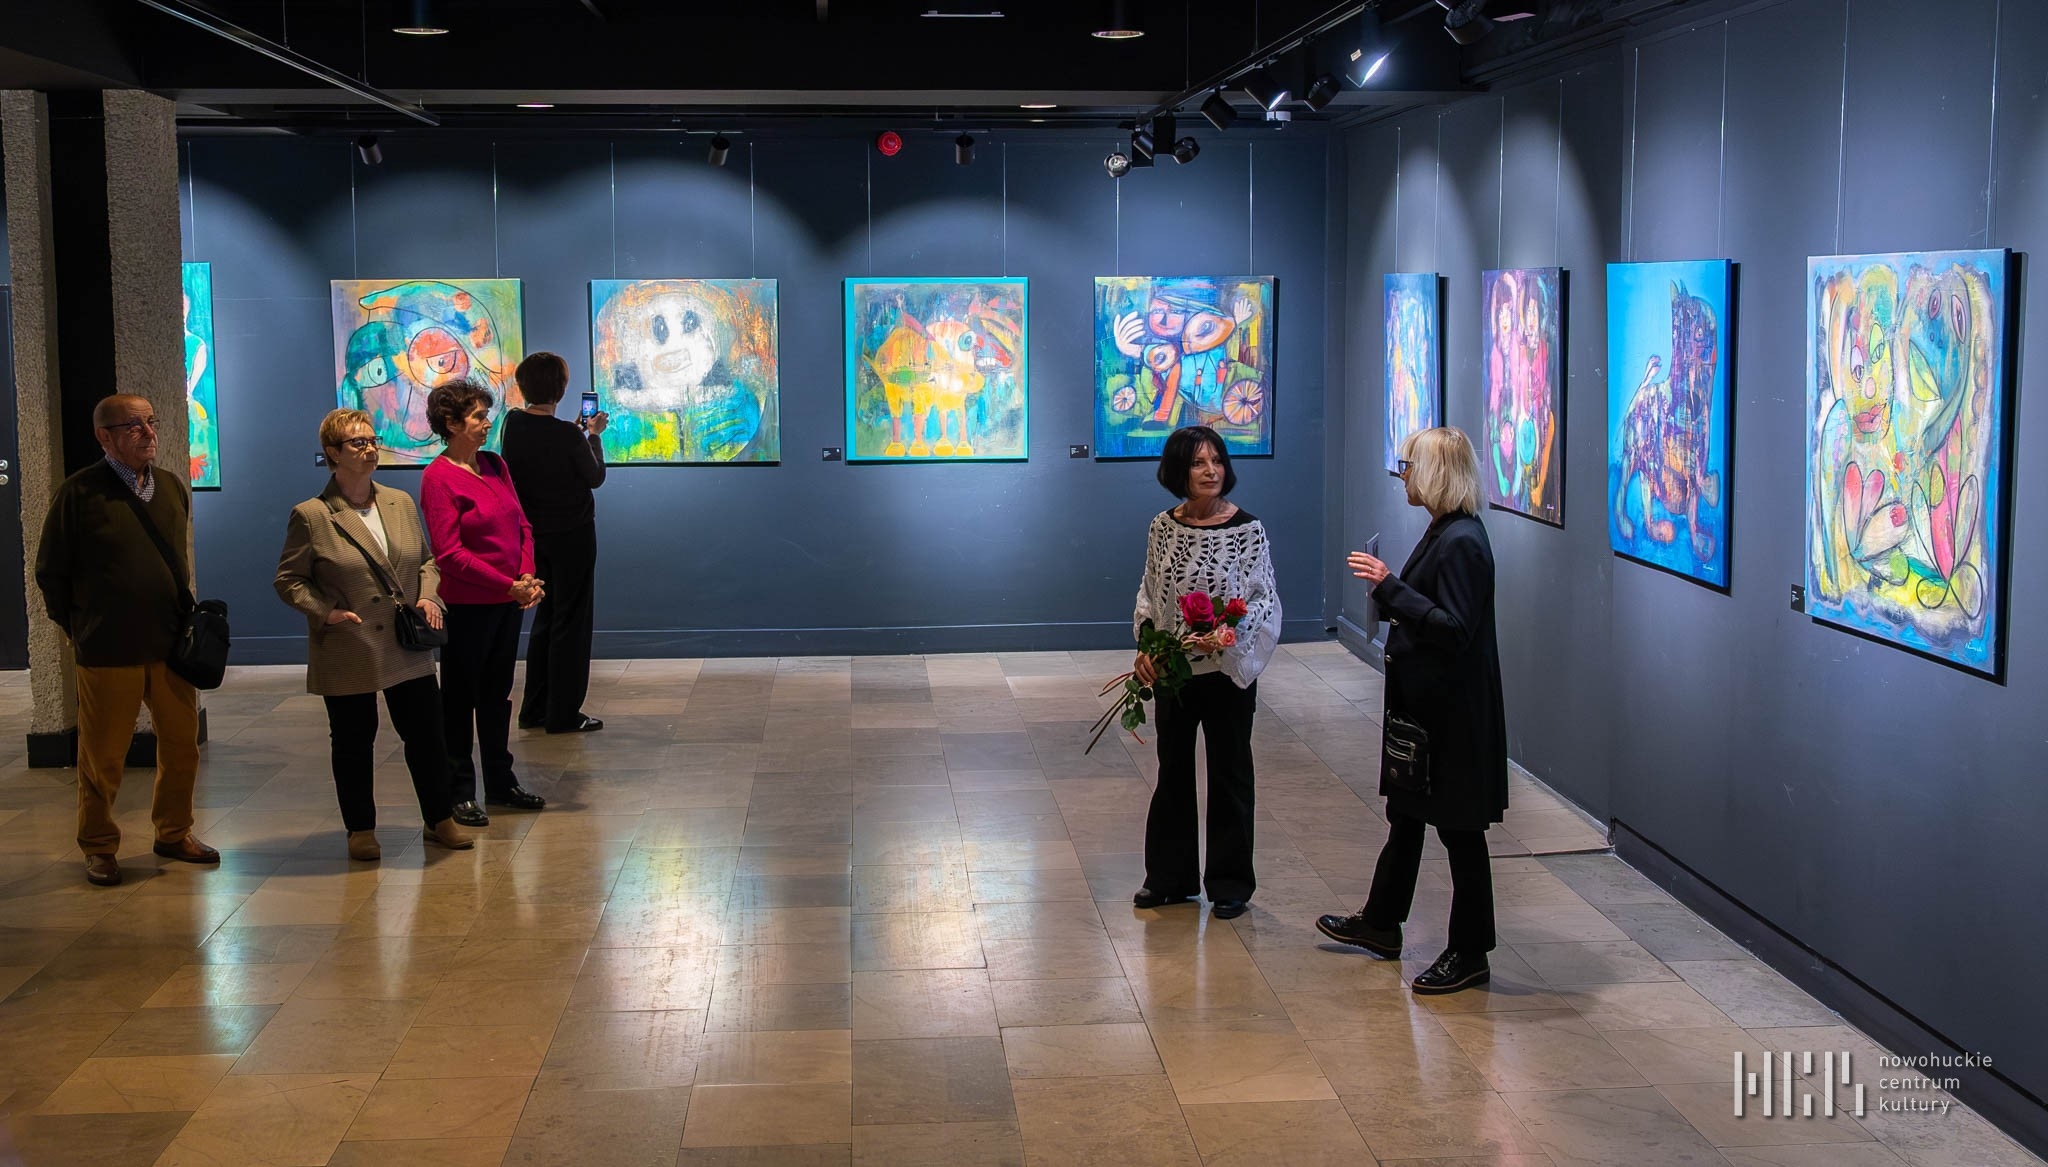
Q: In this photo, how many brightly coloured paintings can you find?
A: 9